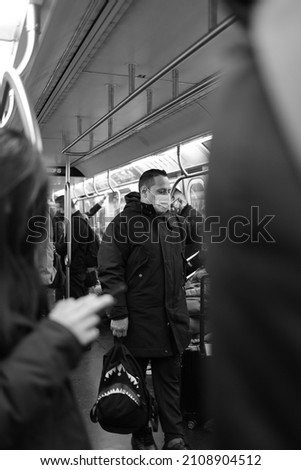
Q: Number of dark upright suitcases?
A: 1